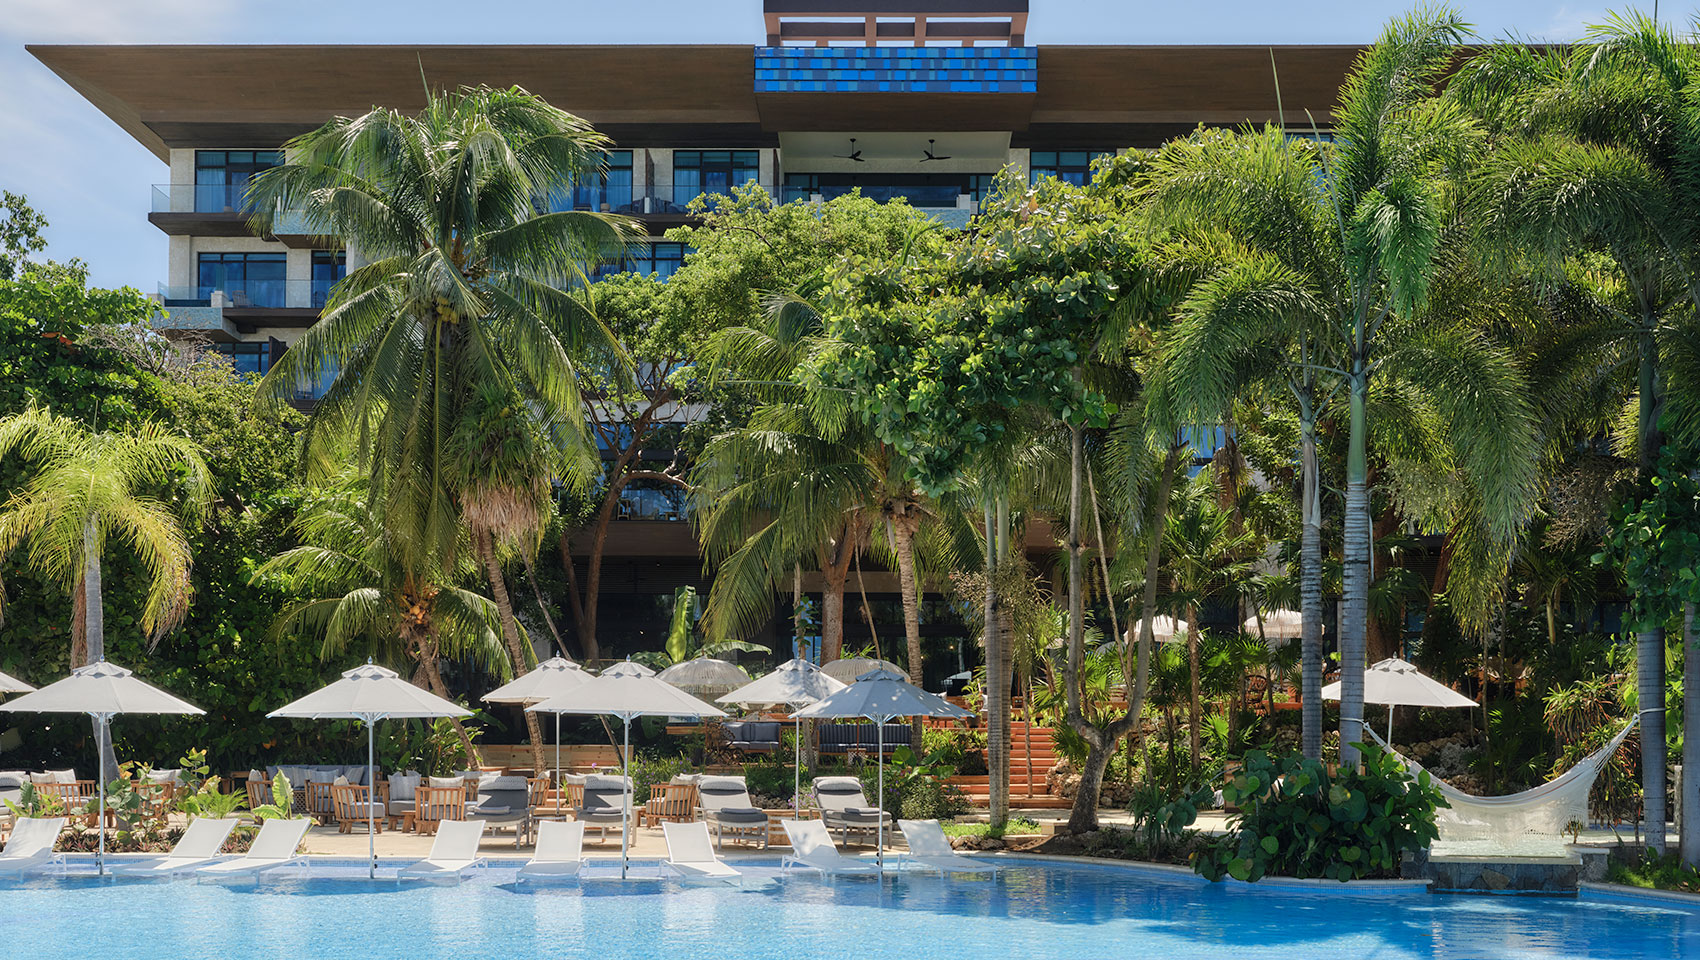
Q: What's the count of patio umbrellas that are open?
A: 12